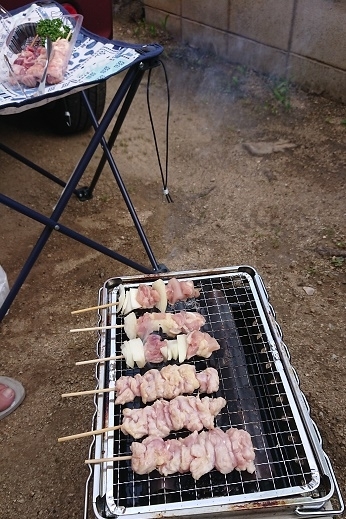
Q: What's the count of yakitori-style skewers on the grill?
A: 6